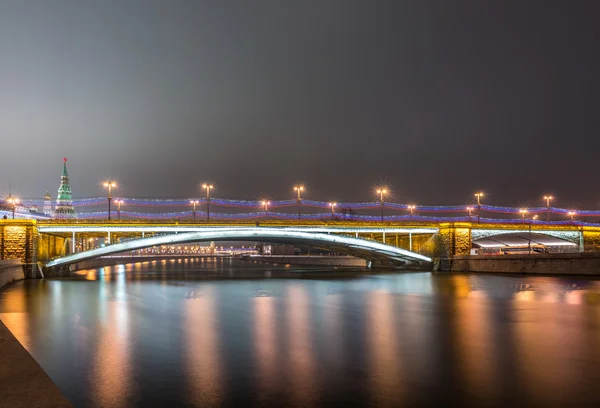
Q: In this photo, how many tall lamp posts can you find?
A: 6